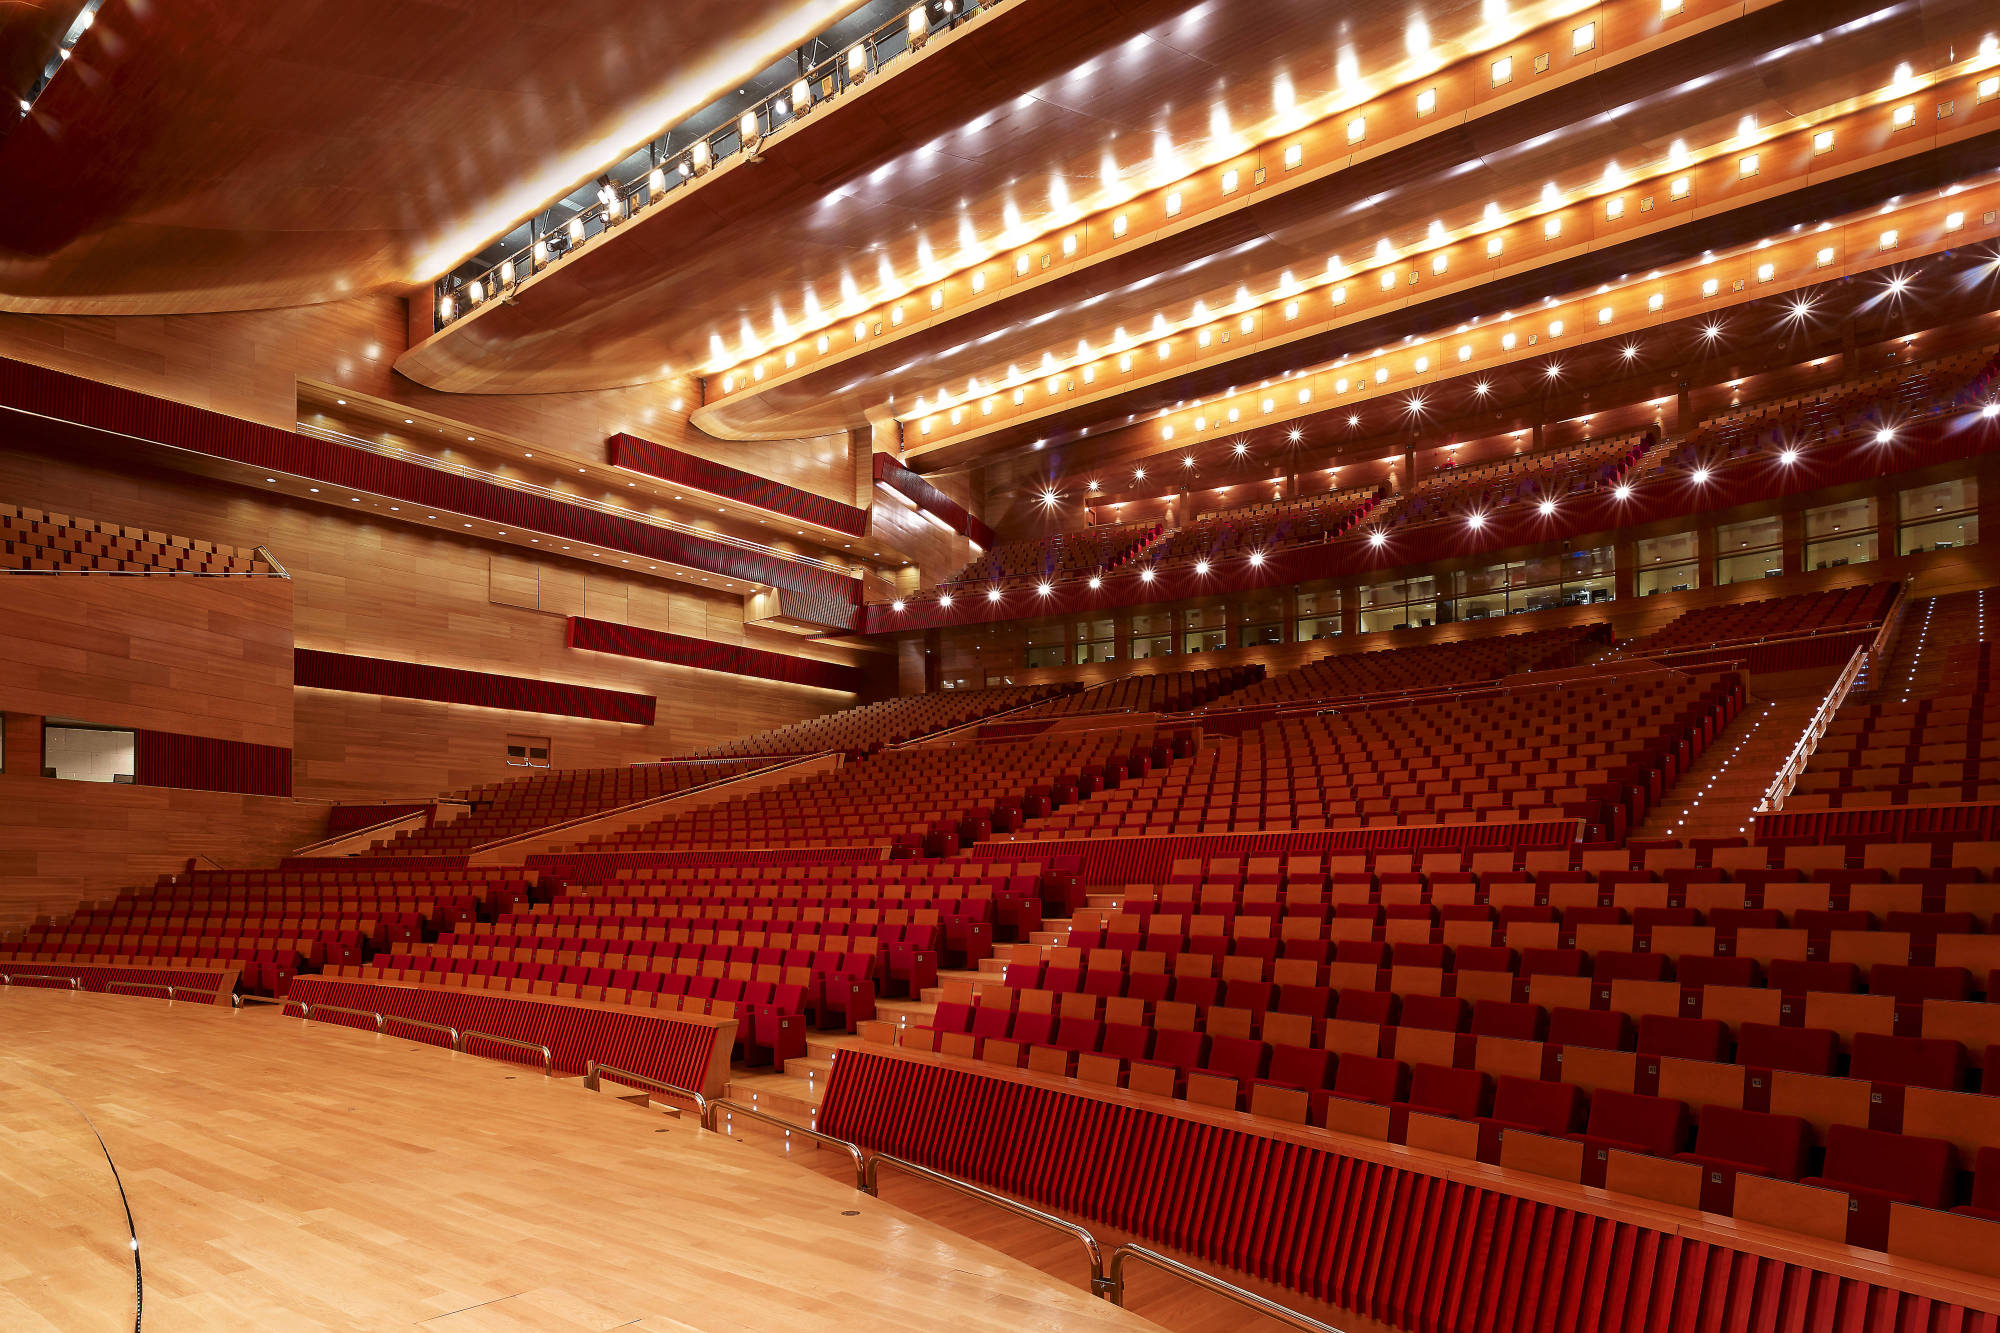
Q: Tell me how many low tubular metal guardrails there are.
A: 12